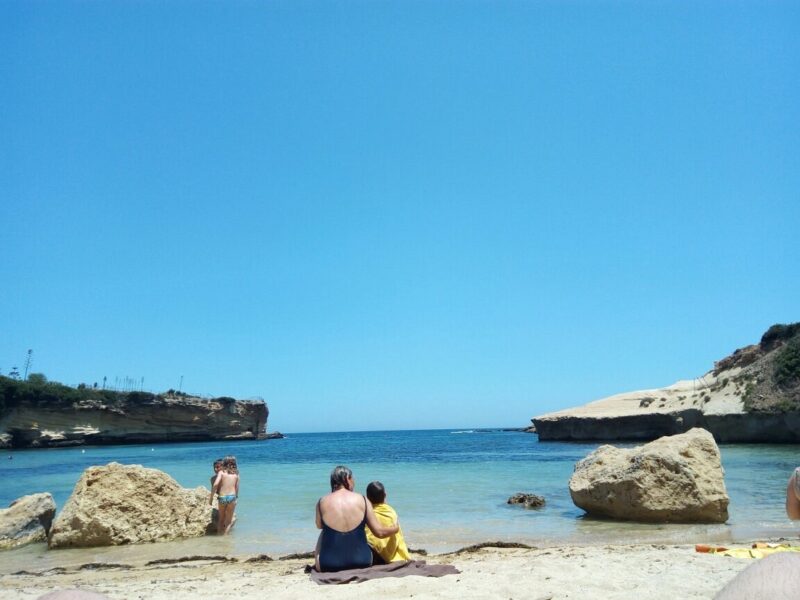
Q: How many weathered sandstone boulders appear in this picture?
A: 3